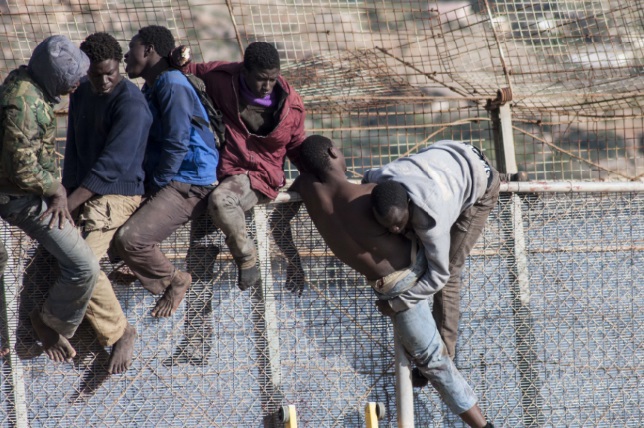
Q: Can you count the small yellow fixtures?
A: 2